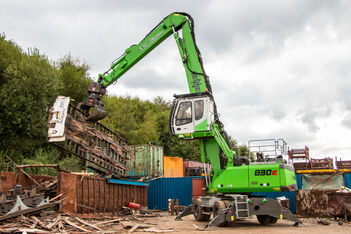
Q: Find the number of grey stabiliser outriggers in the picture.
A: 3